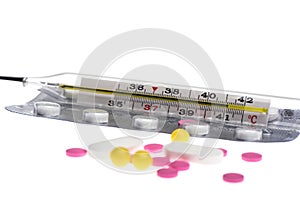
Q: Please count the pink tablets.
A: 8